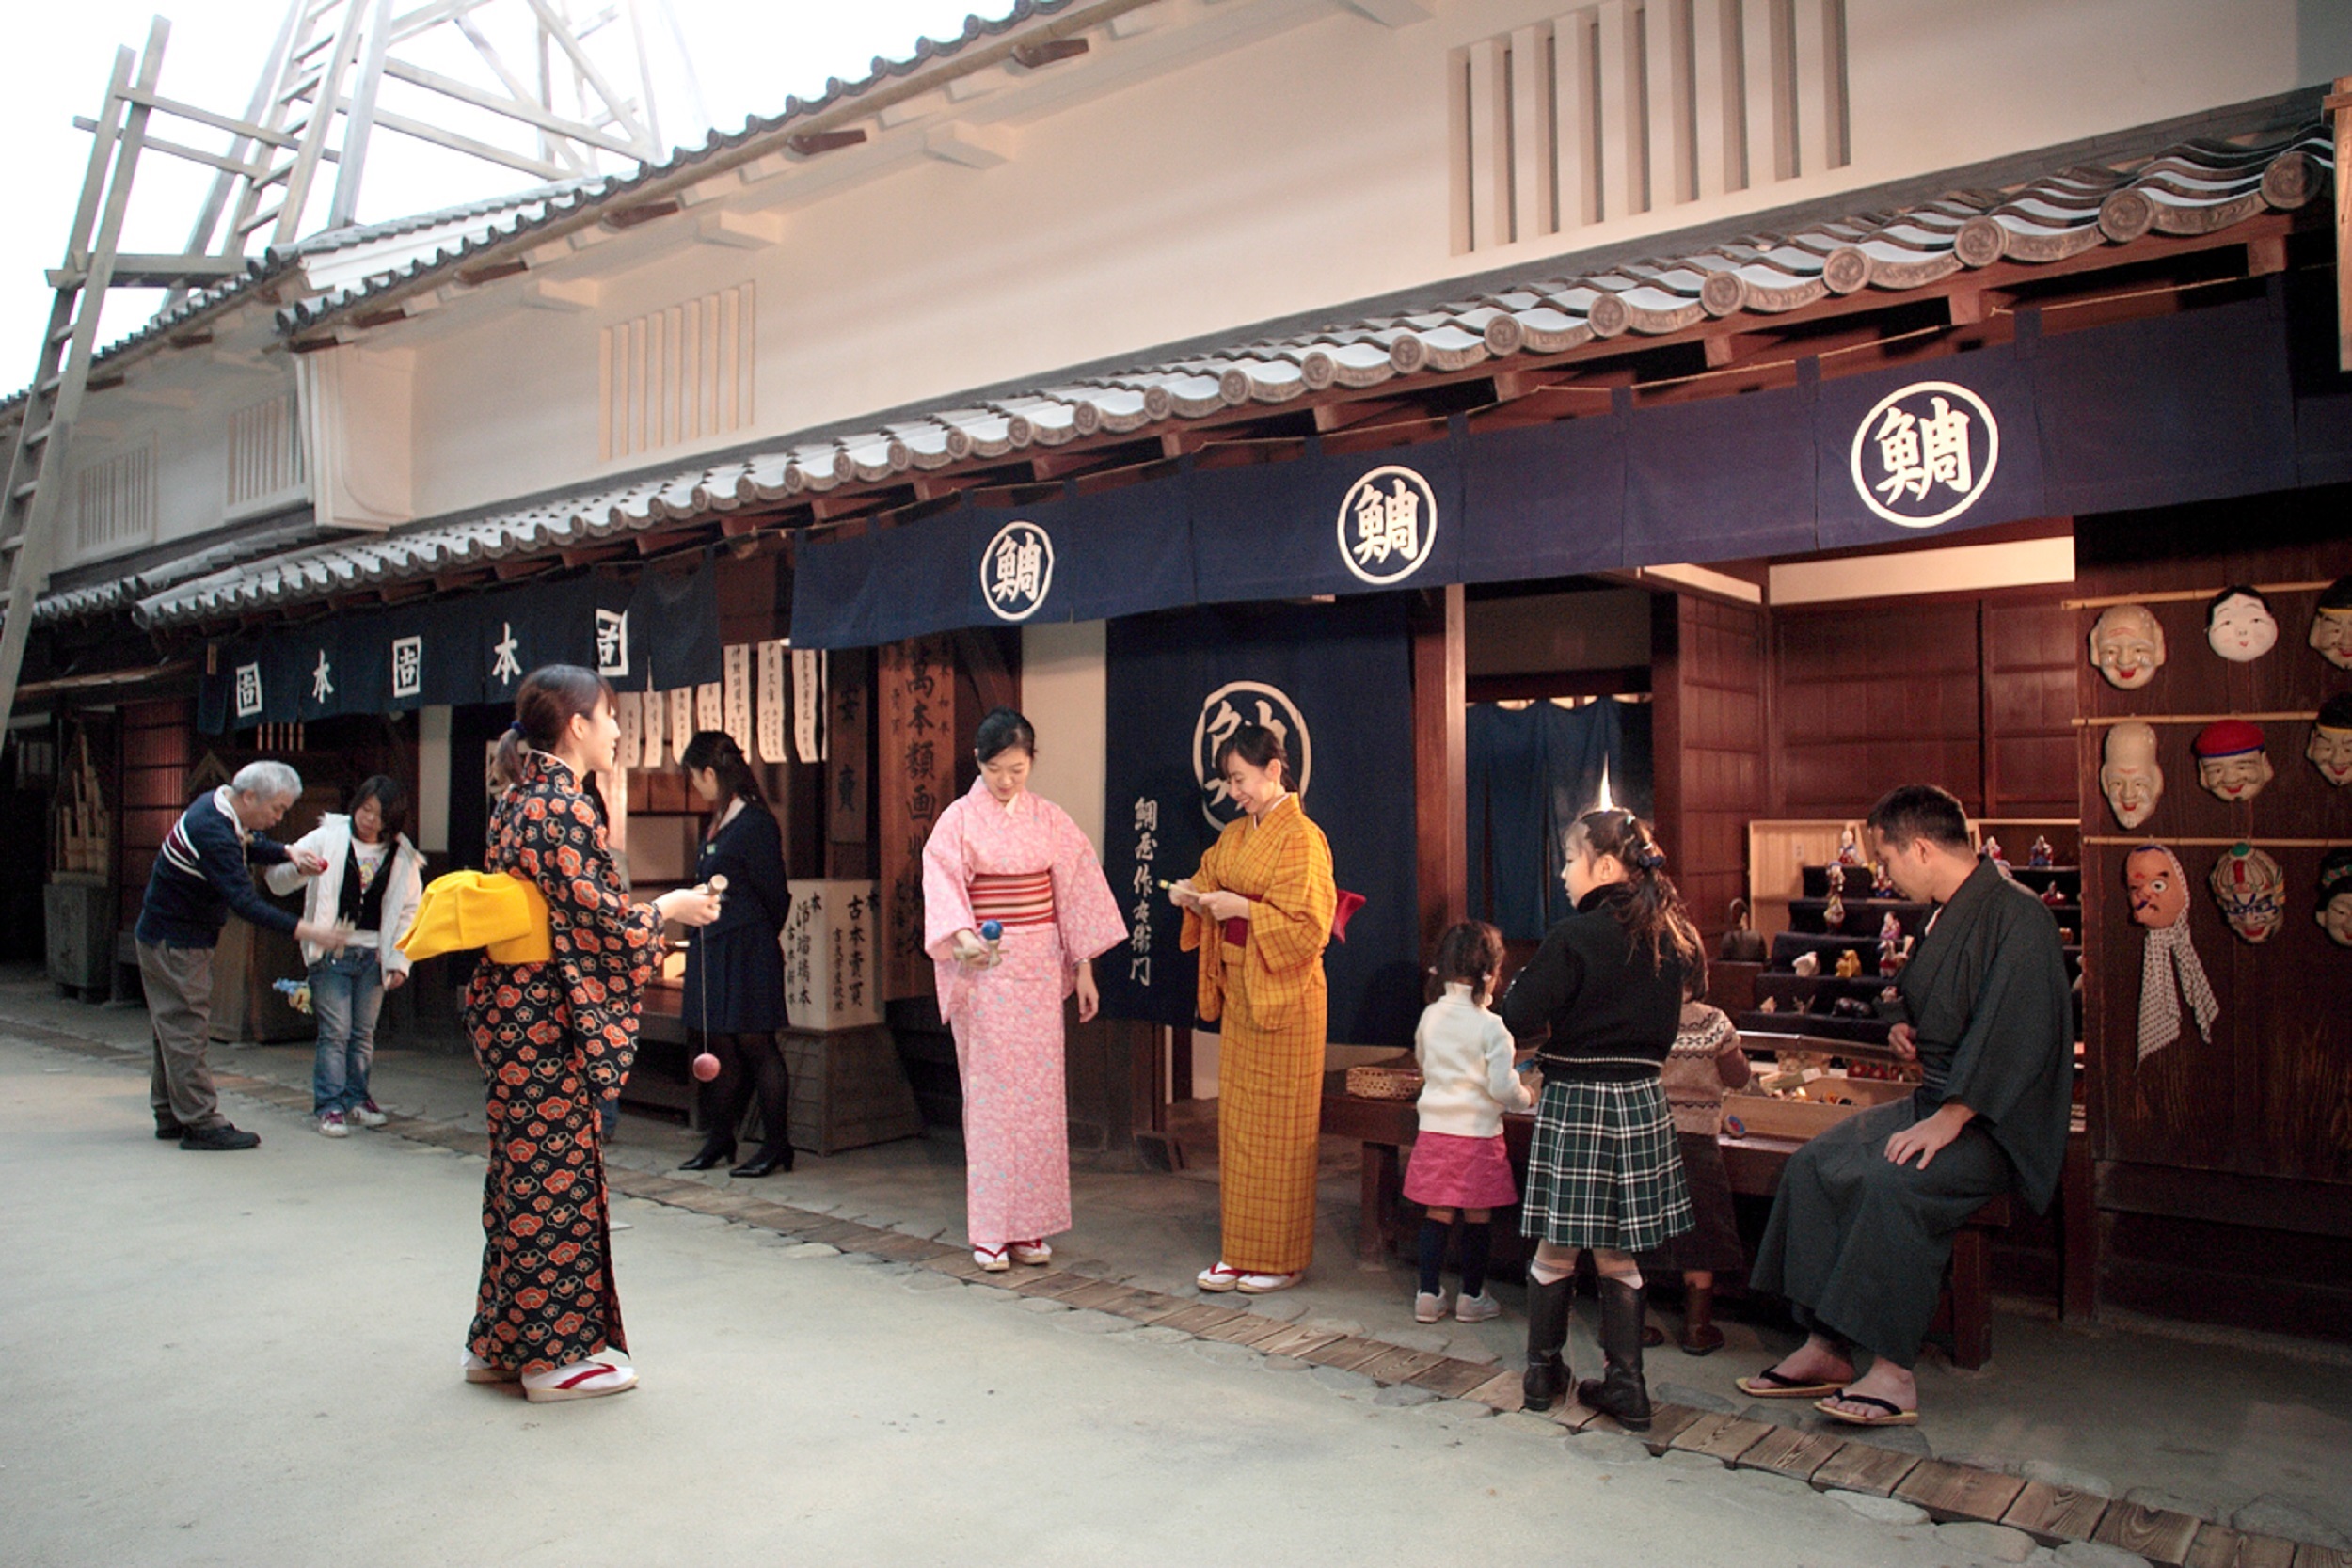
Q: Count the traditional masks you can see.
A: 9